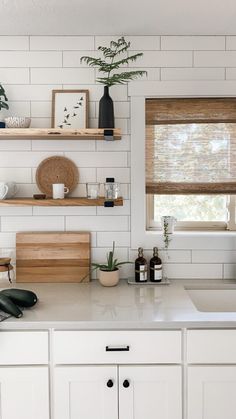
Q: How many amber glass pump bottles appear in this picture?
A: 2